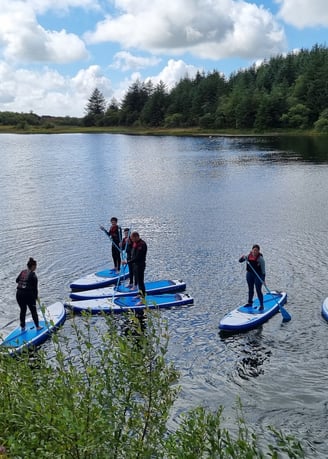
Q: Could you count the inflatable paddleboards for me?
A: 6